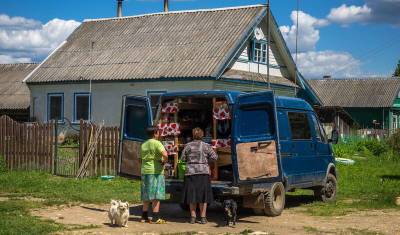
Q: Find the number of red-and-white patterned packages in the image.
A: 5